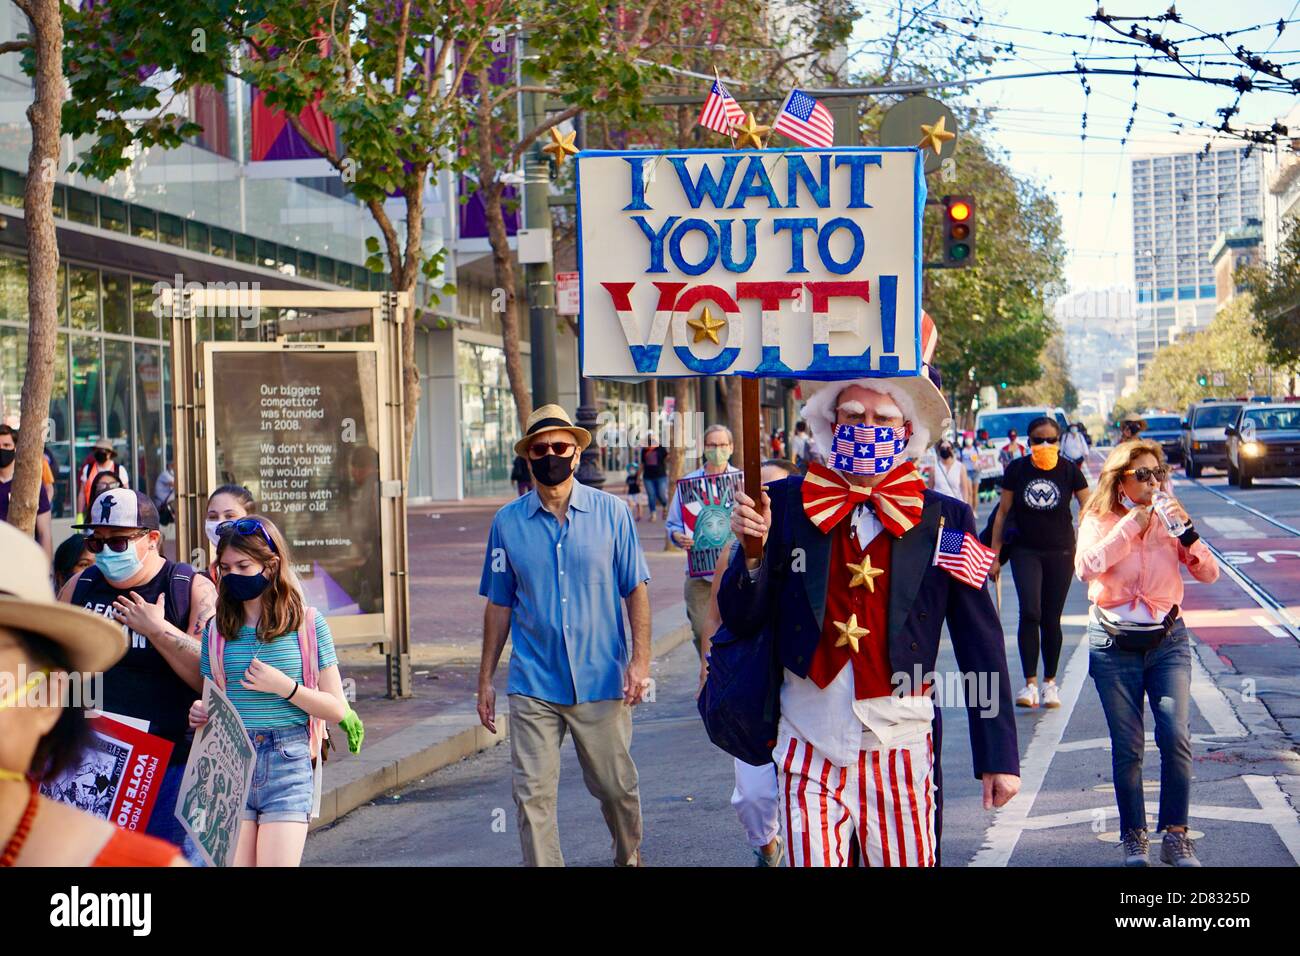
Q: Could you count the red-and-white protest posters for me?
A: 1